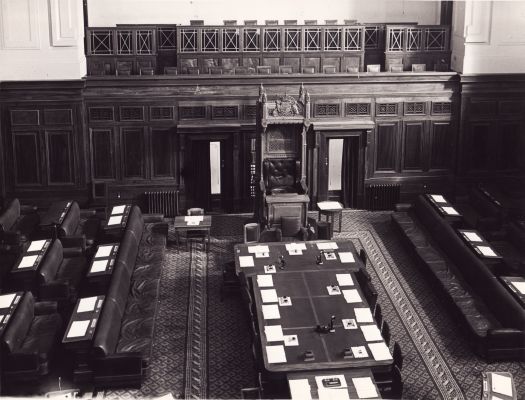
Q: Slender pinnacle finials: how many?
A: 4